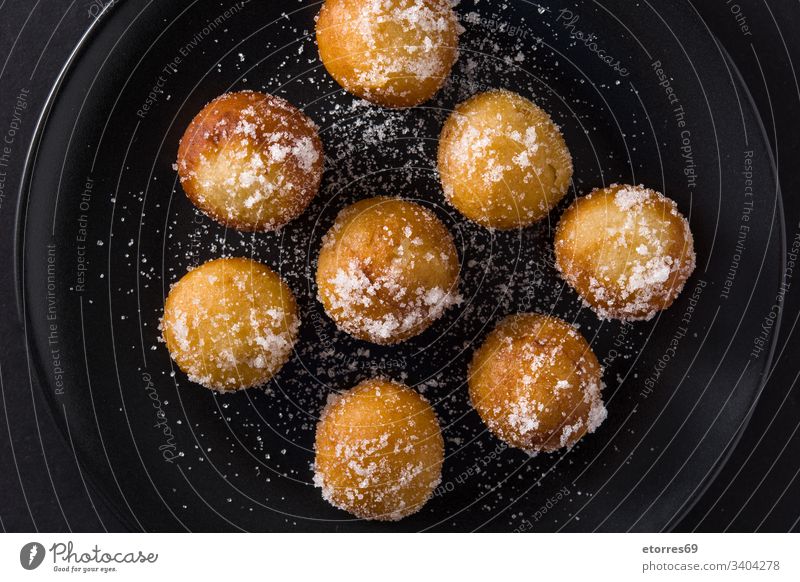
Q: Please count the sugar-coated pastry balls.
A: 8